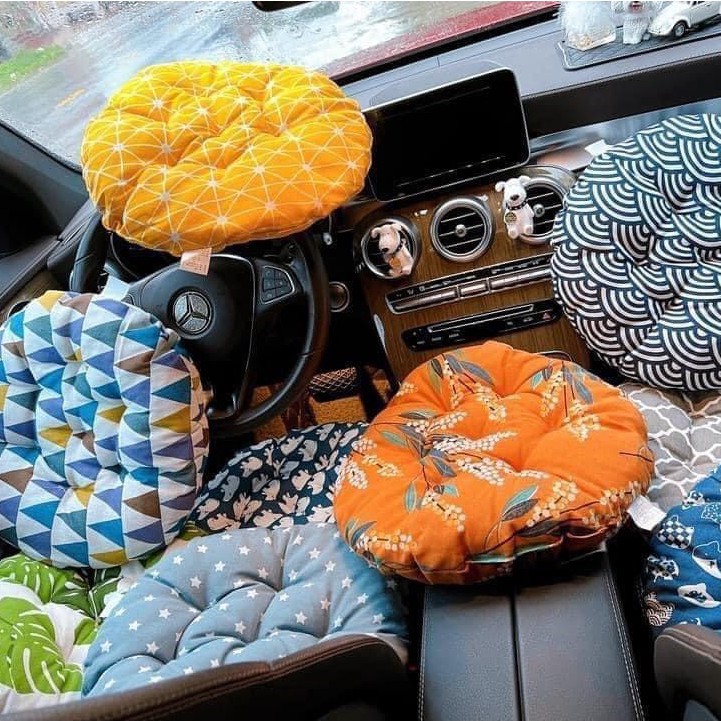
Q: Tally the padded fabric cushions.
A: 9